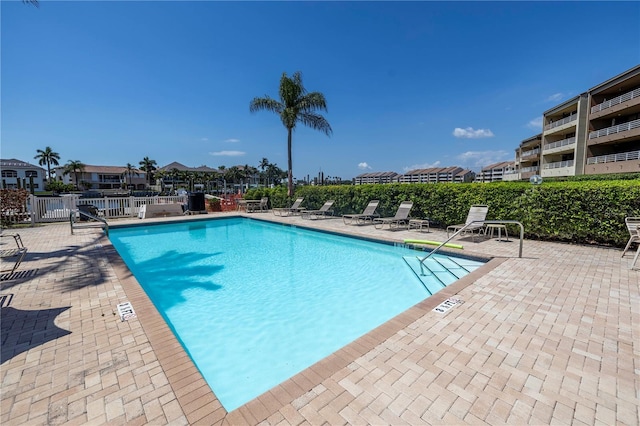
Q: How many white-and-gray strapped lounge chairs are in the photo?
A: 5